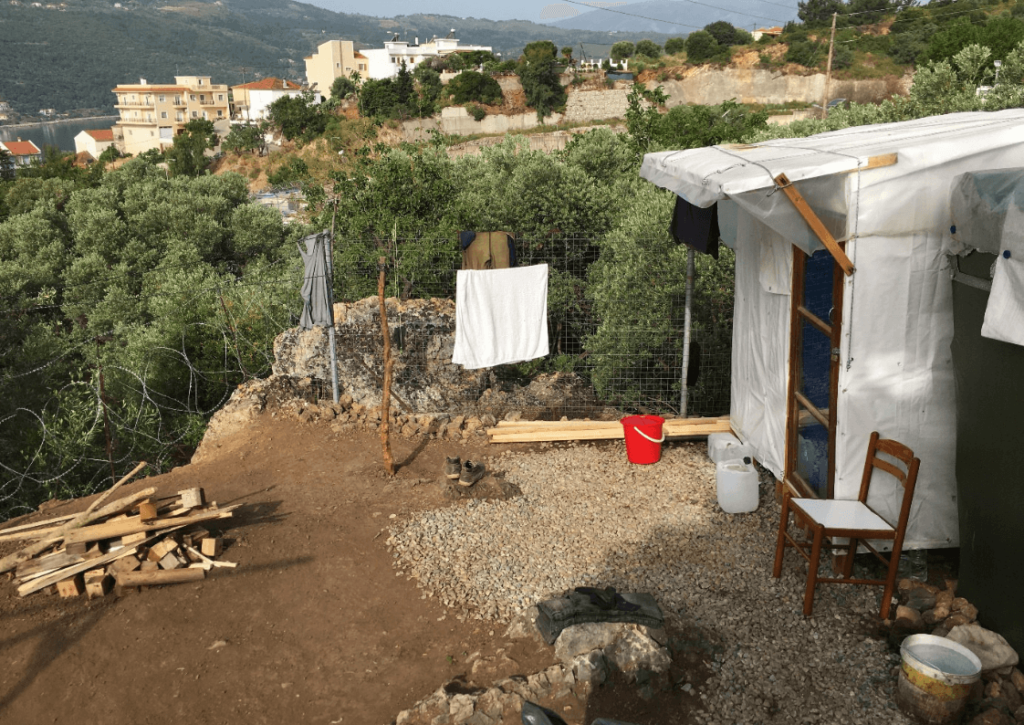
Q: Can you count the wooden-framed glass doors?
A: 1